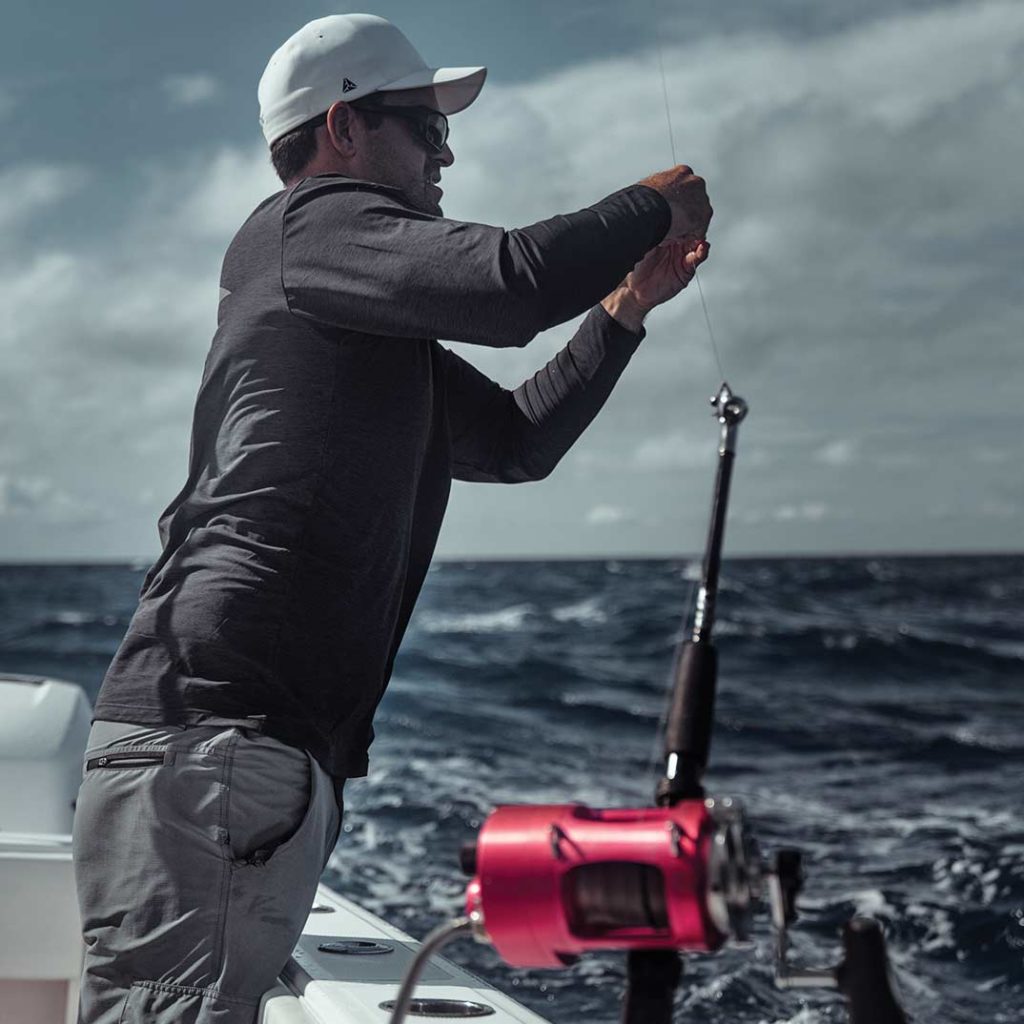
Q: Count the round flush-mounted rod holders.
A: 3